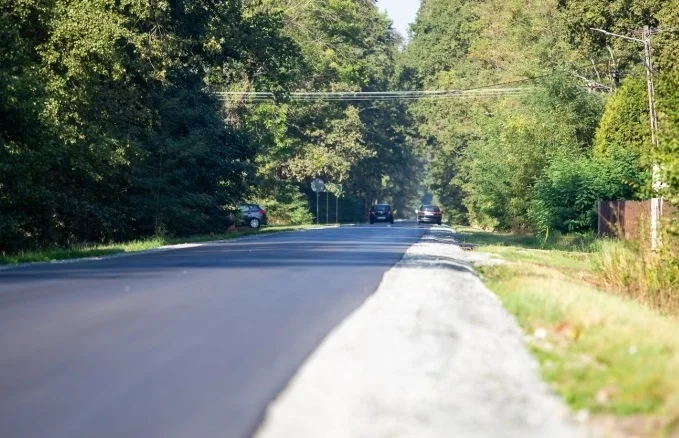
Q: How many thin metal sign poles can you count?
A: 3